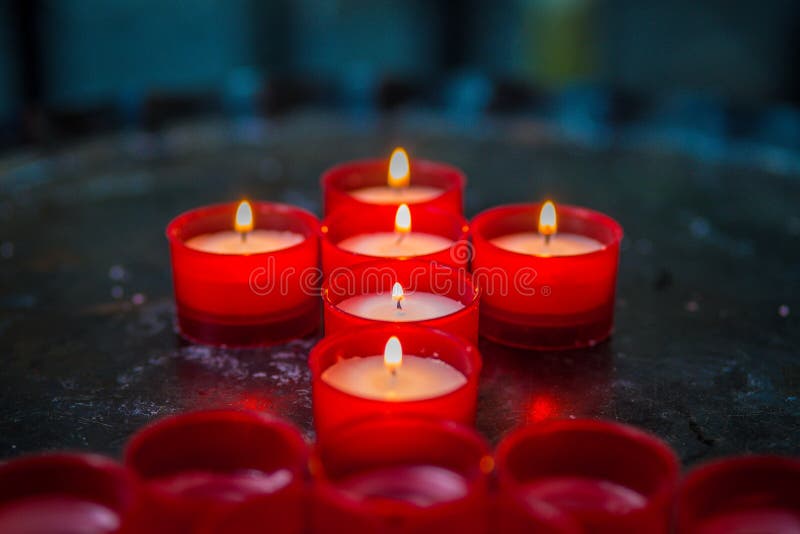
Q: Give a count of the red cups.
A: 11